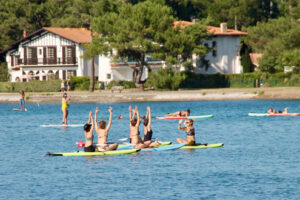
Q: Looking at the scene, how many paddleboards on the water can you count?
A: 8